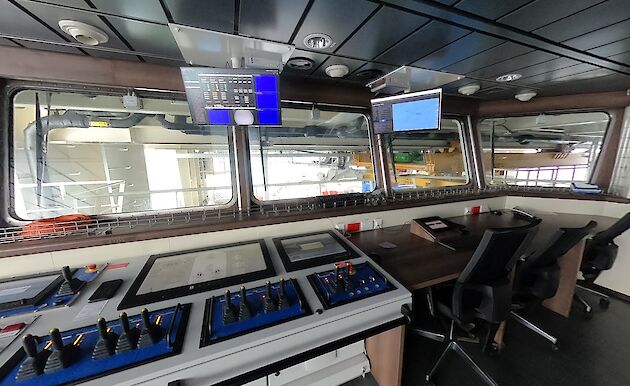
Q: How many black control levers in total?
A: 12